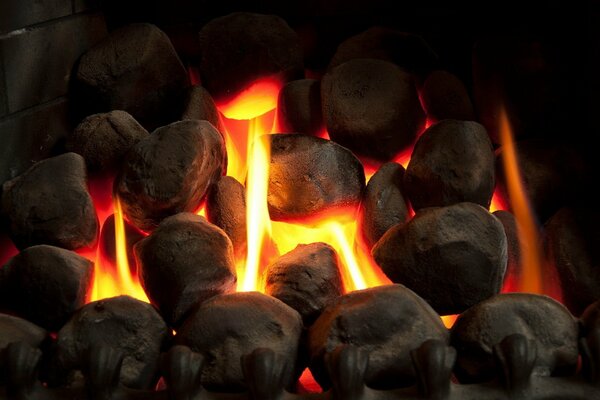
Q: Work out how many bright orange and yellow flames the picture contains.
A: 4